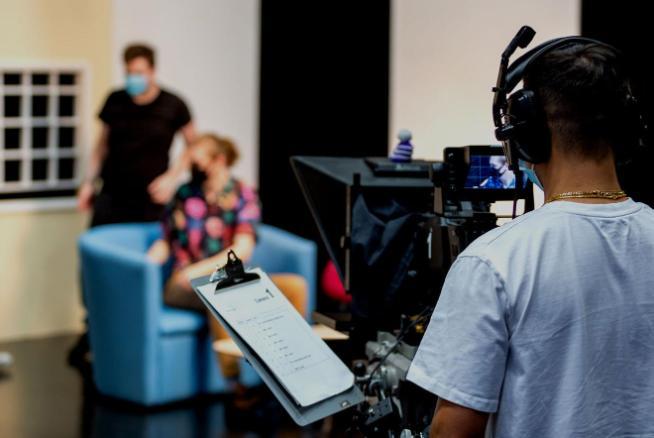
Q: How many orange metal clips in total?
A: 0